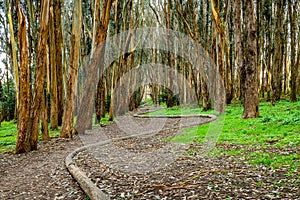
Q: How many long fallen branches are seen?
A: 1